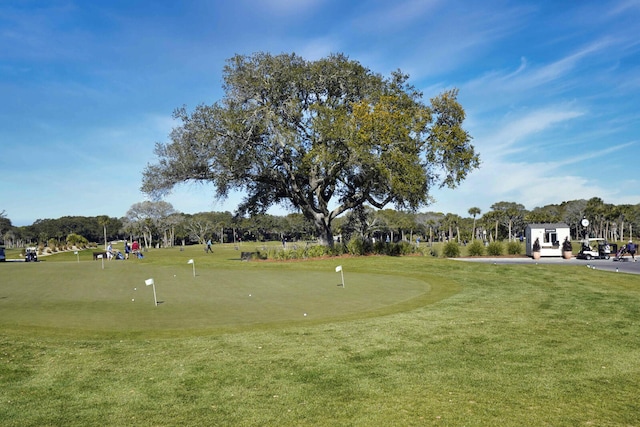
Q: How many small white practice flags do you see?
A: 5